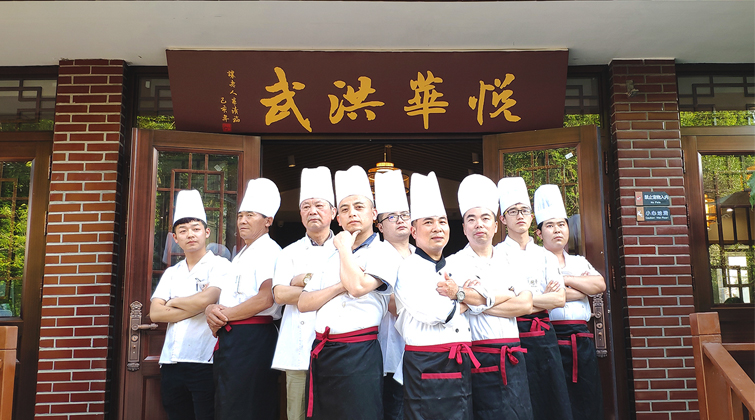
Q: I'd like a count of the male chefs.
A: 9